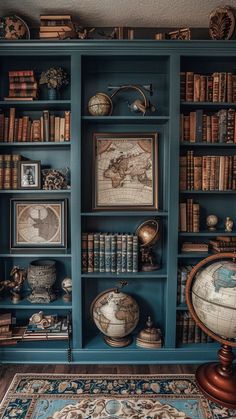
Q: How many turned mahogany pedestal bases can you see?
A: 1